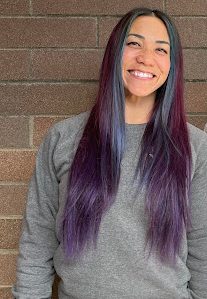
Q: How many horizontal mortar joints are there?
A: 9